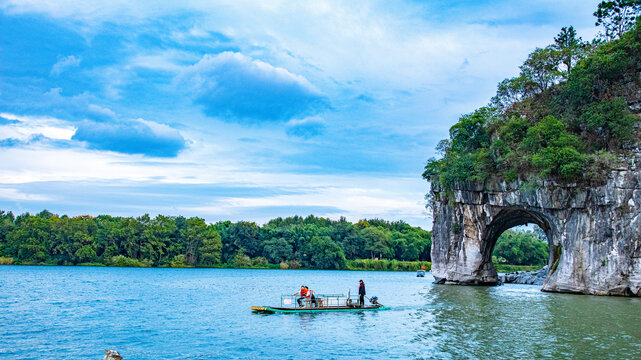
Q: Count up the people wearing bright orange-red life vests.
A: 2